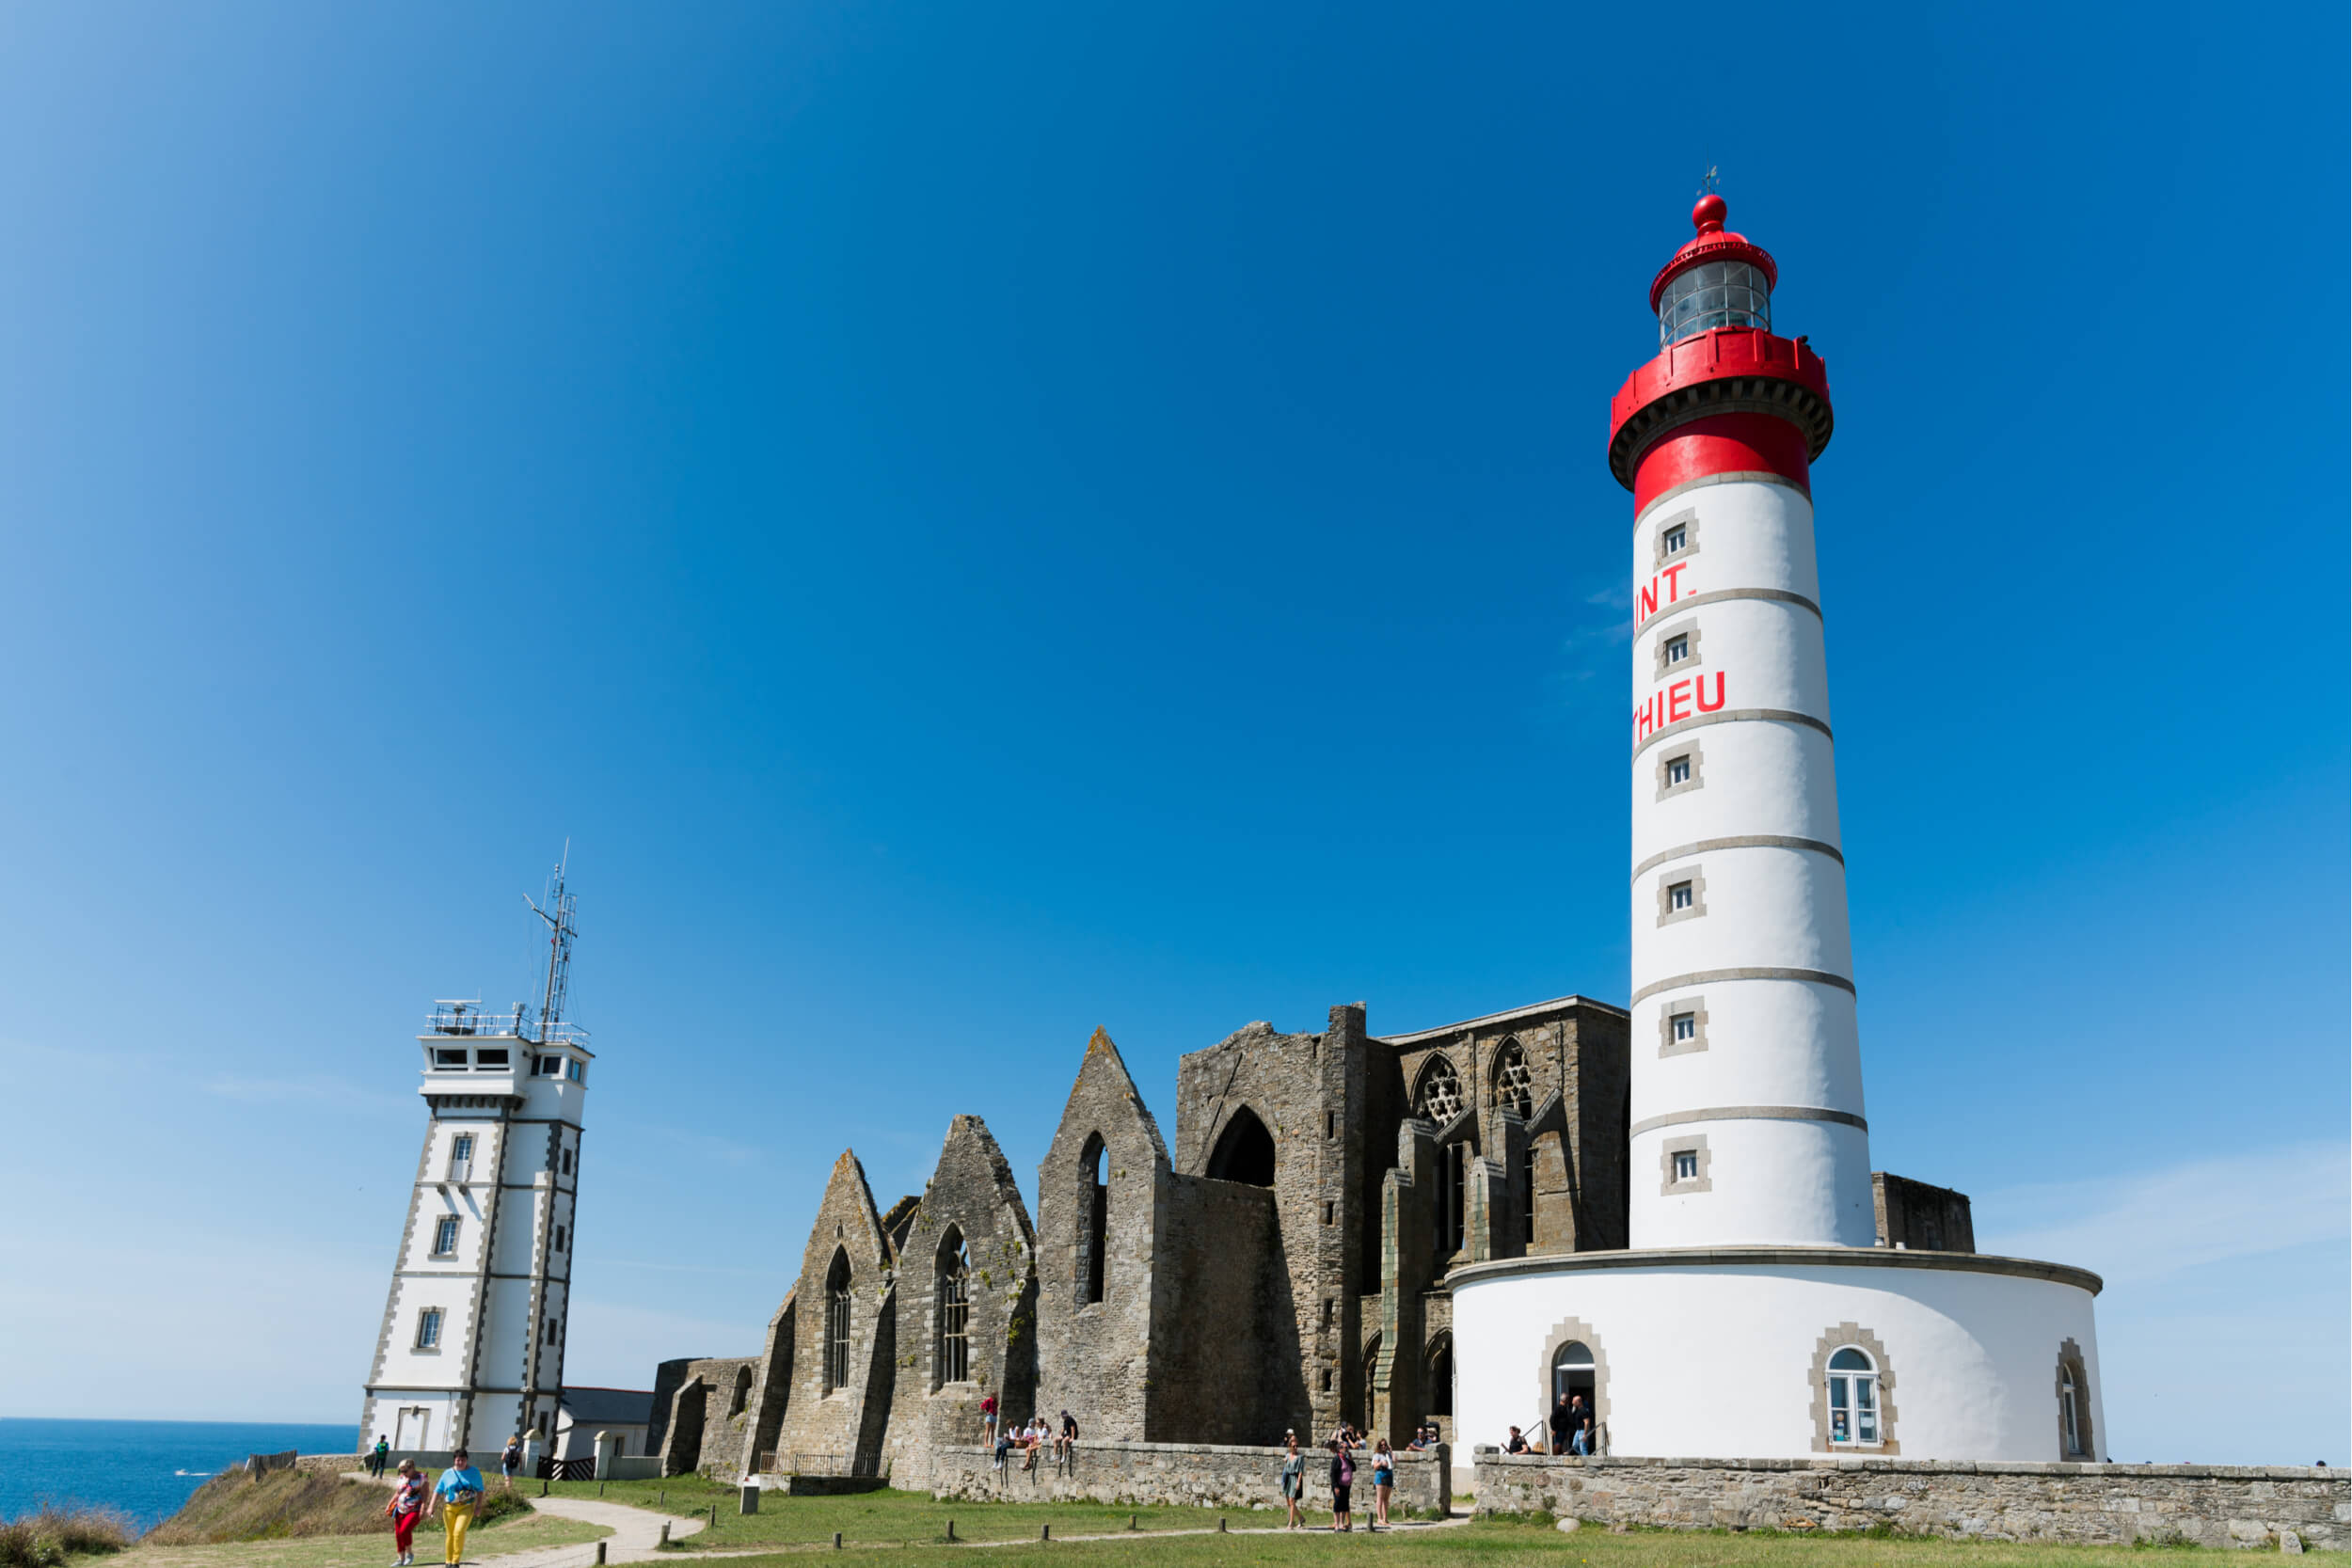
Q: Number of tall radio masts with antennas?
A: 1